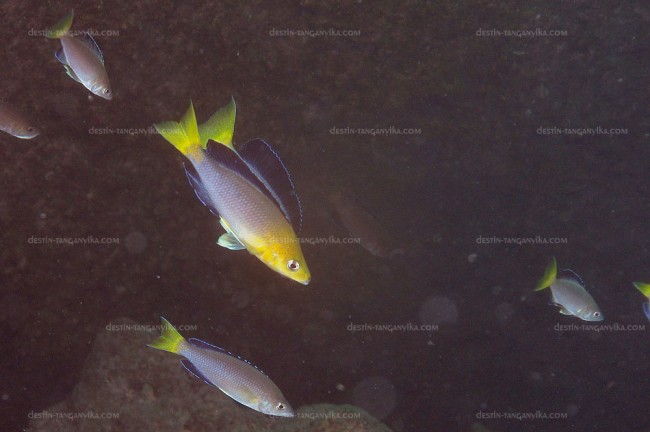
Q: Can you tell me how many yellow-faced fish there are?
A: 1